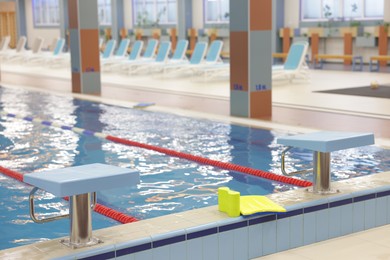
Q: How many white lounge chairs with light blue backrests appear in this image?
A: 10